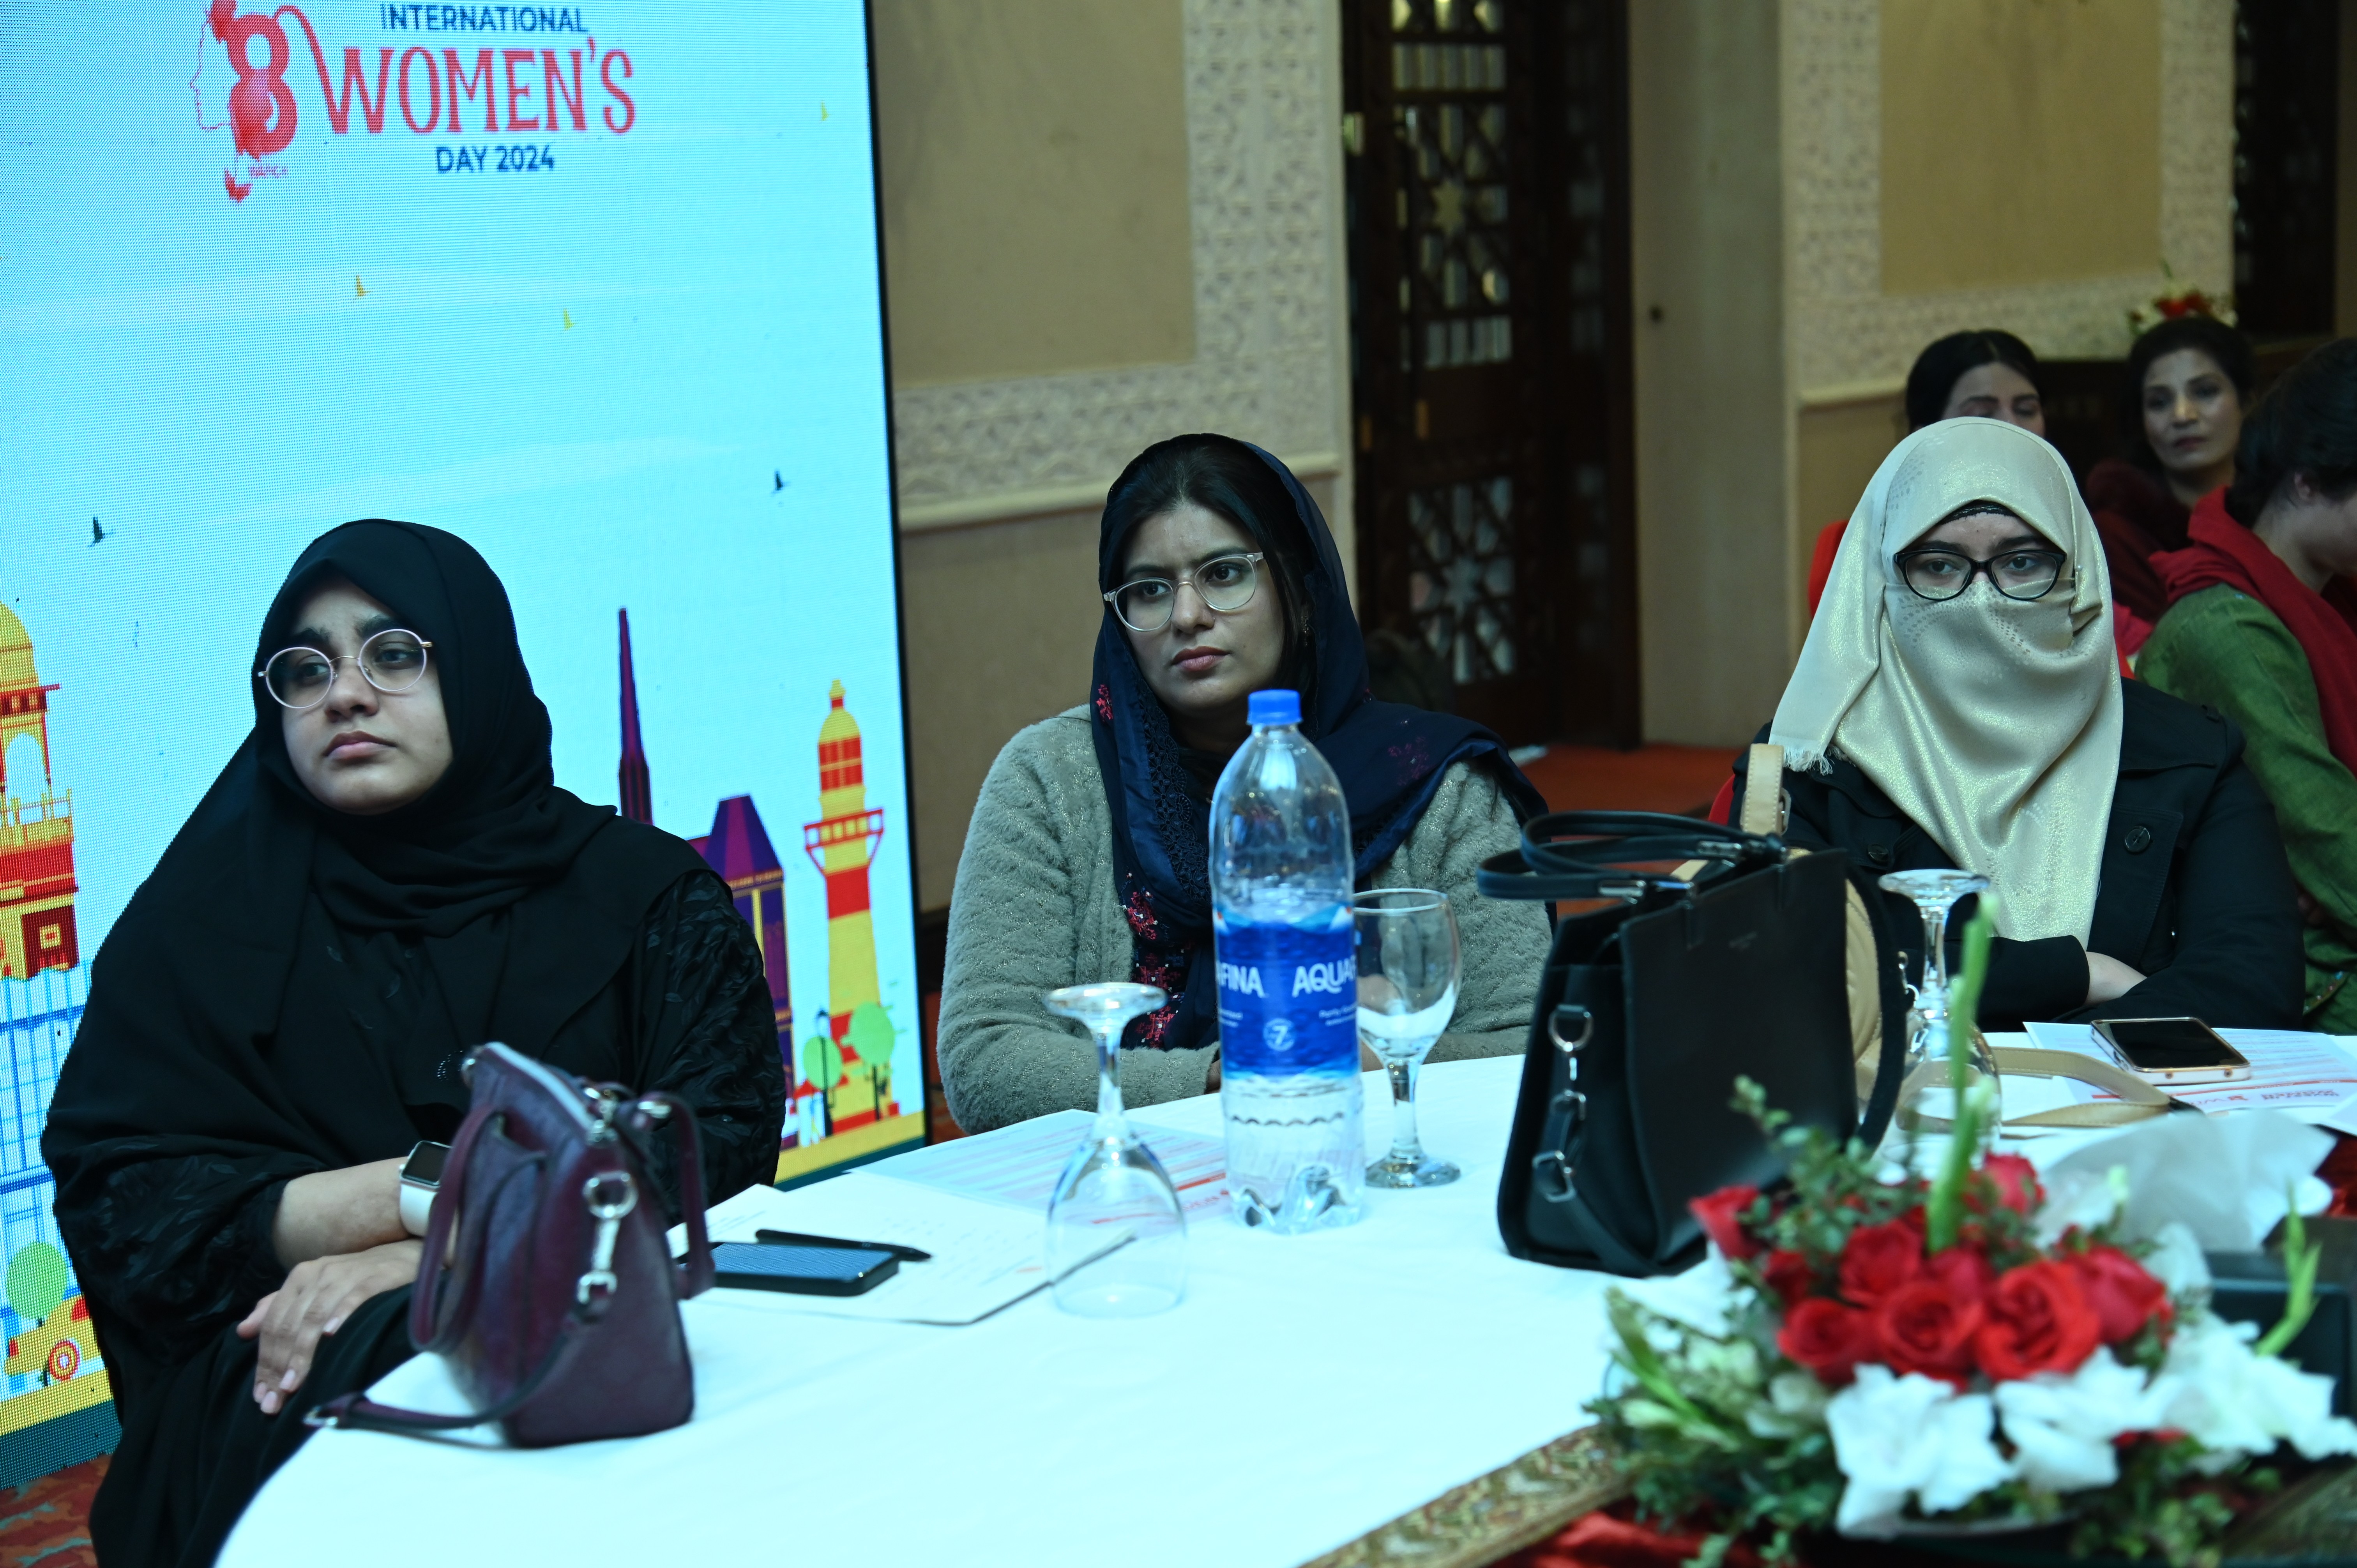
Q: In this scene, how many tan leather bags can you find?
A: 1